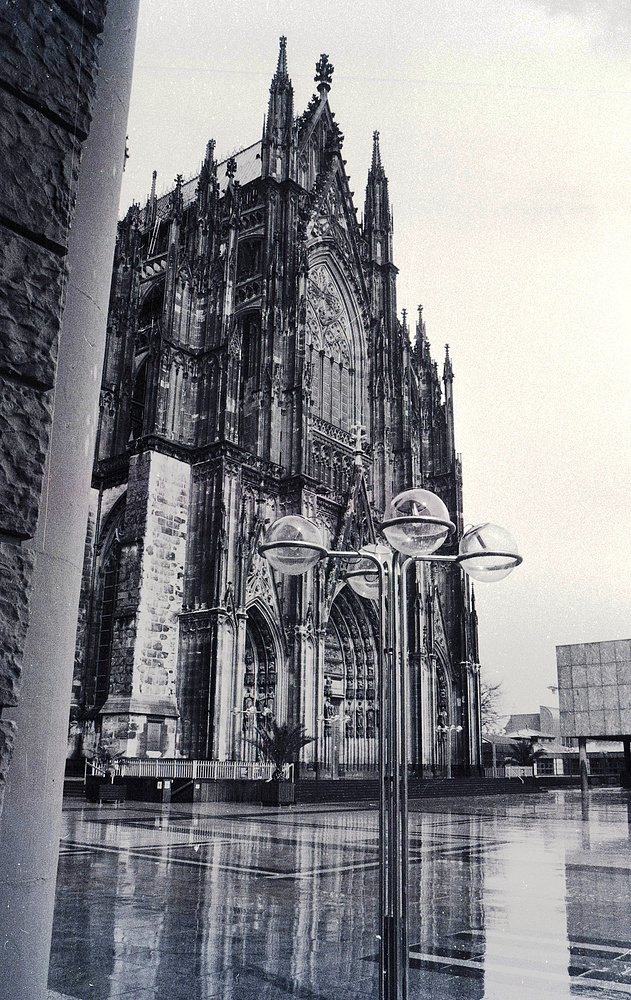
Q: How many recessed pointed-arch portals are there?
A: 3